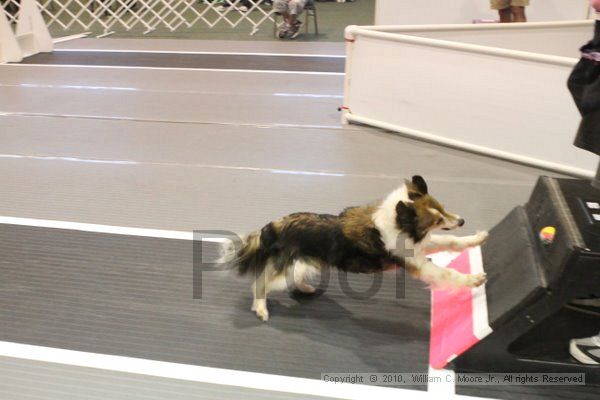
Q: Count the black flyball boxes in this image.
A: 1